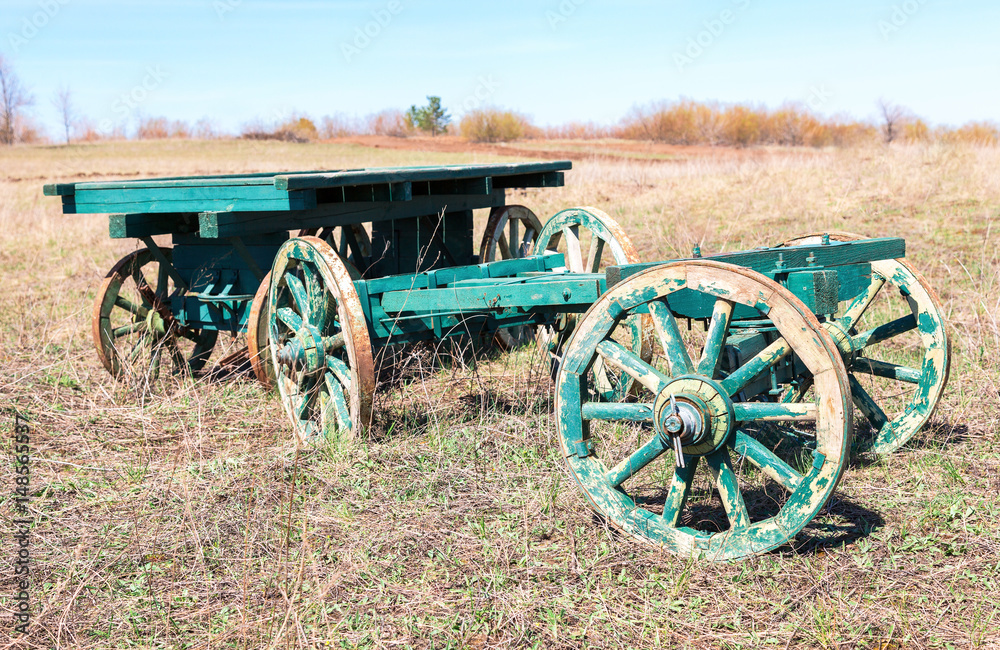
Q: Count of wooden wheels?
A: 8